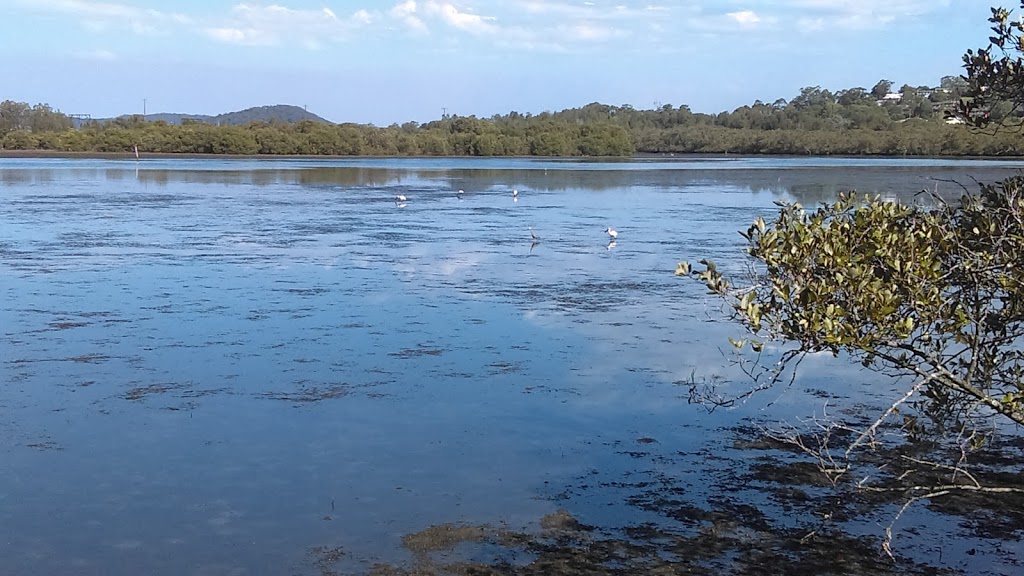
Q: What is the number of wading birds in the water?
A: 5